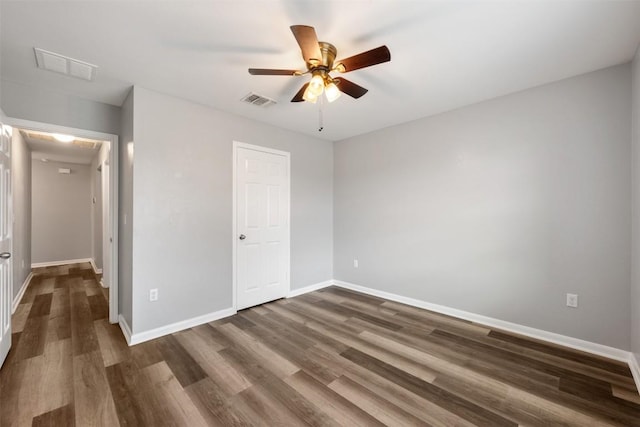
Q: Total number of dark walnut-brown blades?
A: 5